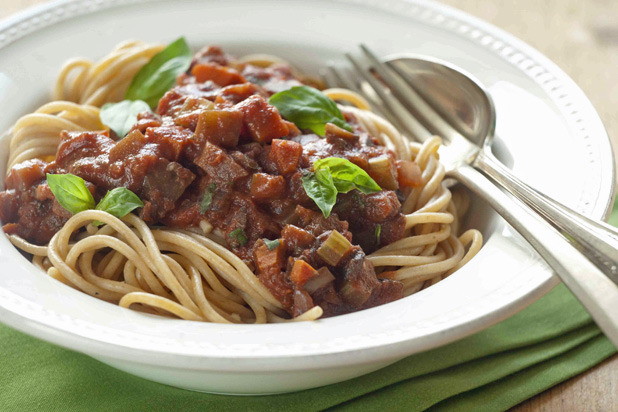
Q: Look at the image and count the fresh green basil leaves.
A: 7